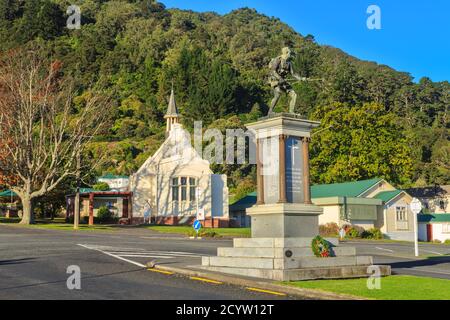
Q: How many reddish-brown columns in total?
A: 3